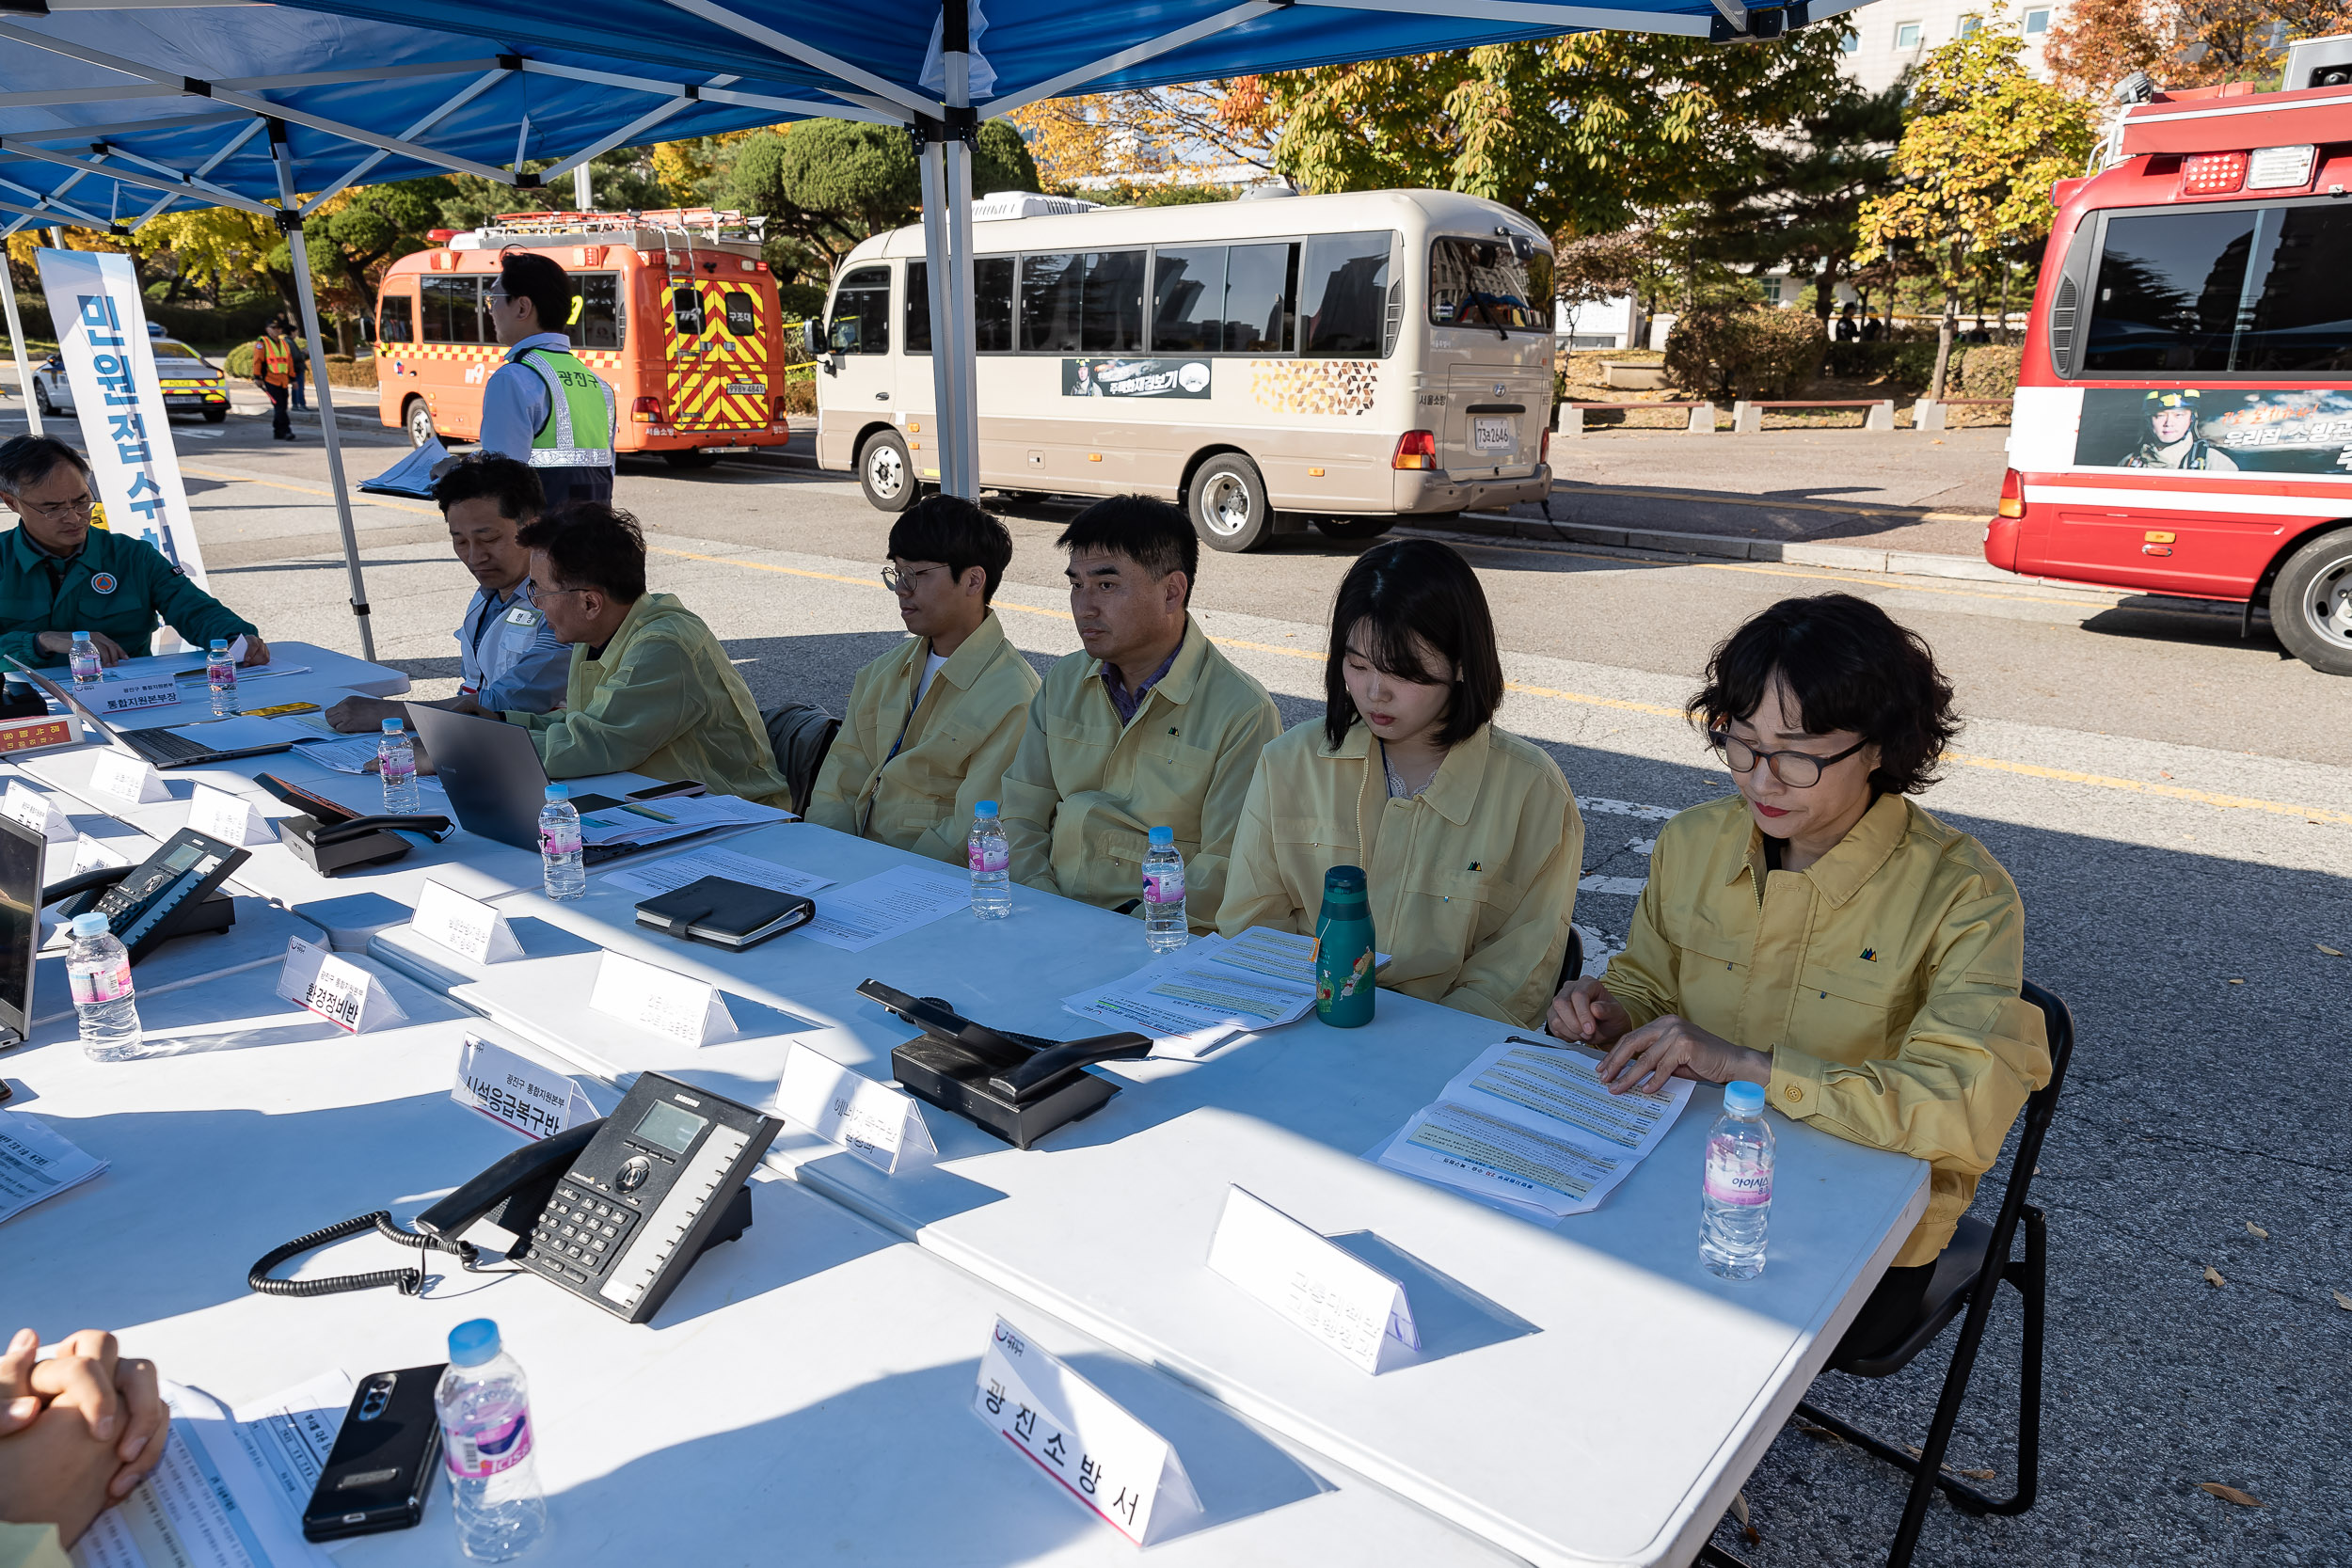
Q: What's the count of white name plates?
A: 12